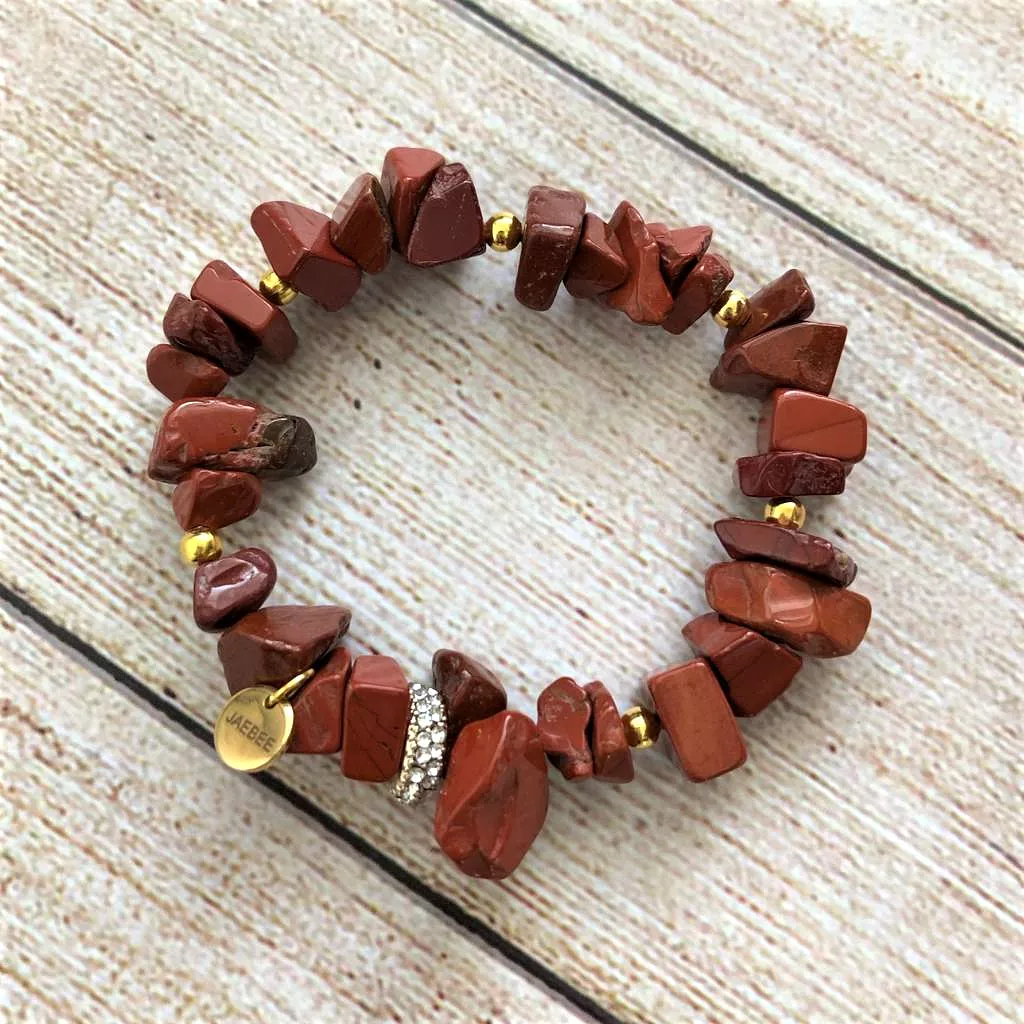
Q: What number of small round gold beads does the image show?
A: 6